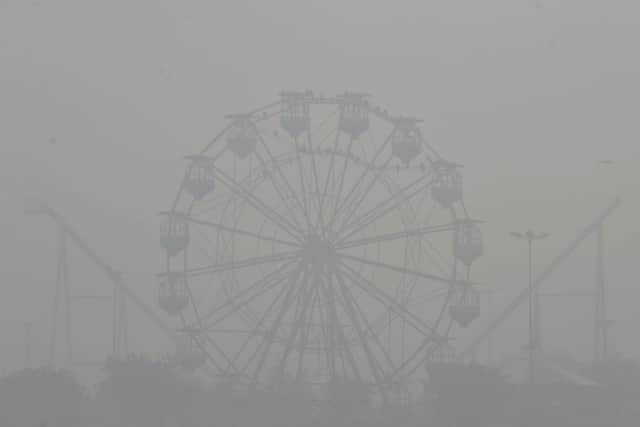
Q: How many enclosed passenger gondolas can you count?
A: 12